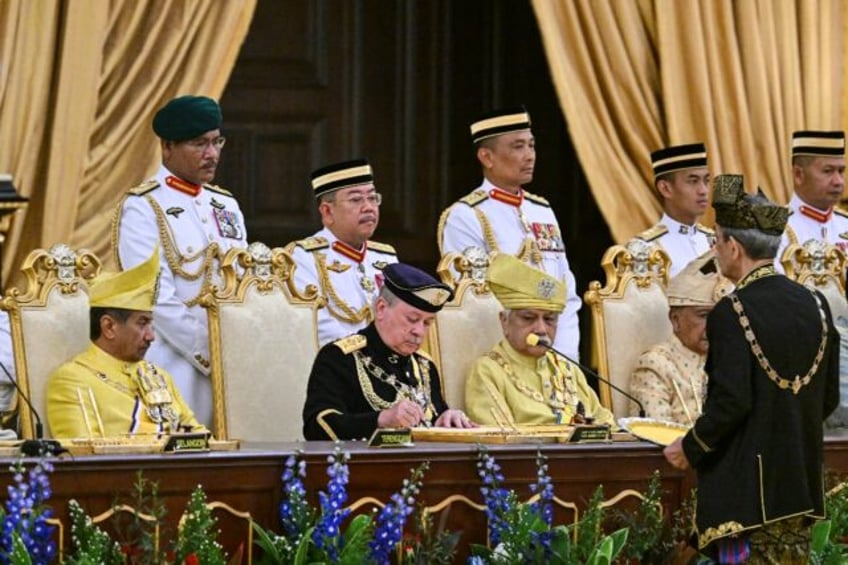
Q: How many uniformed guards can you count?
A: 5